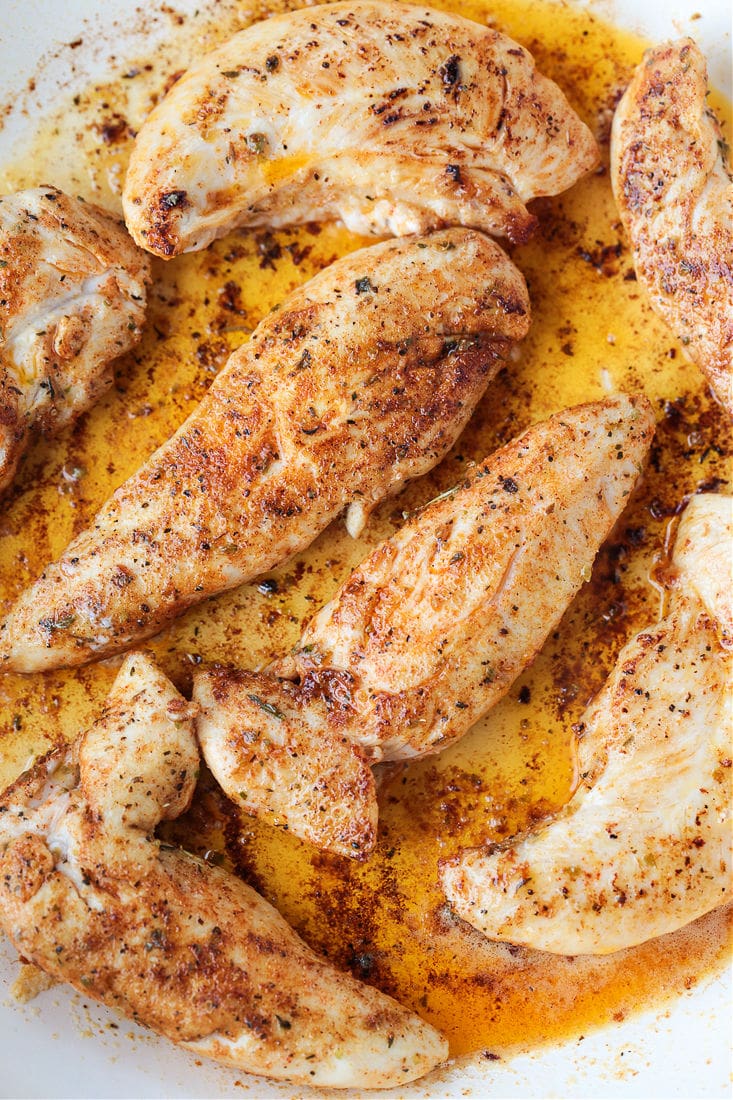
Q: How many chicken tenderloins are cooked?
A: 7